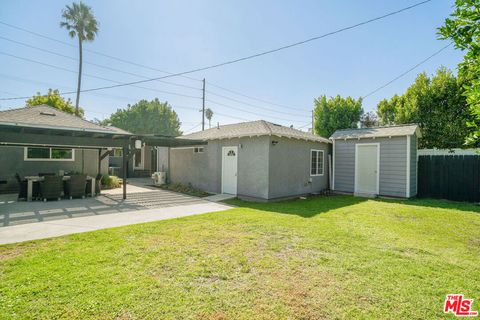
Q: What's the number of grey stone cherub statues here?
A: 0